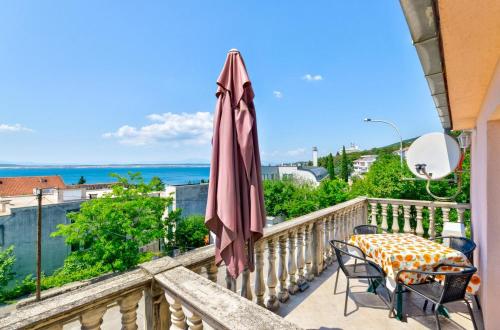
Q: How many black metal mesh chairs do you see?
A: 4